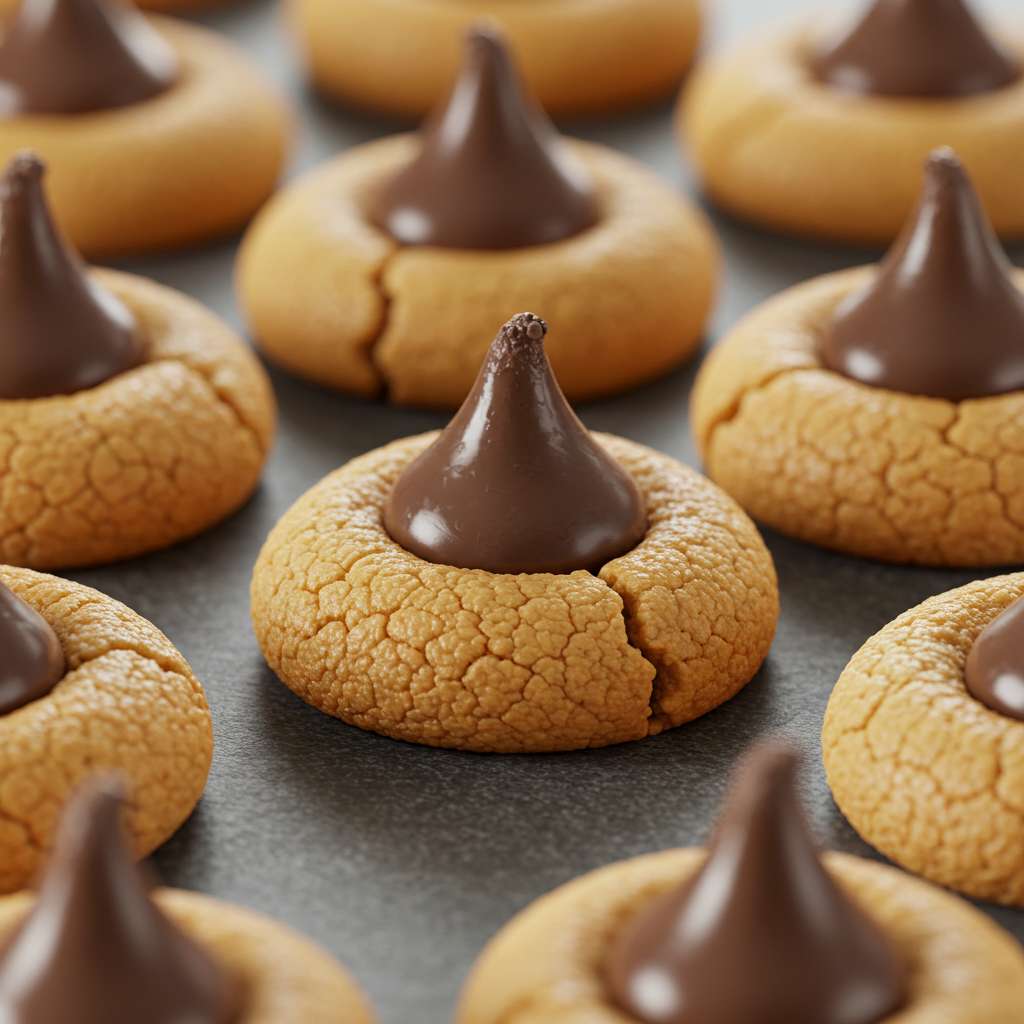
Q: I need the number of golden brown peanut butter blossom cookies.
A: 11